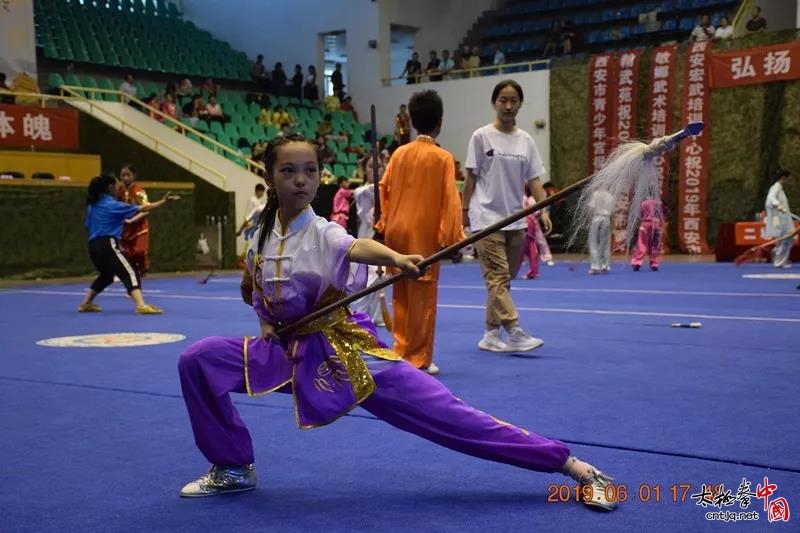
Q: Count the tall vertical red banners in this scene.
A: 4